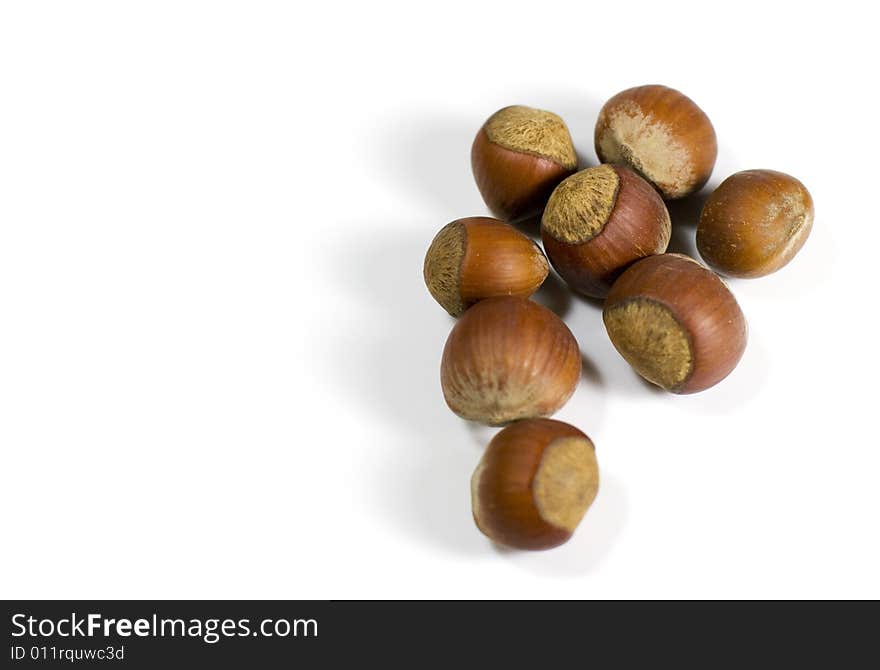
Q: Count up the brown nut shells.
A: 8